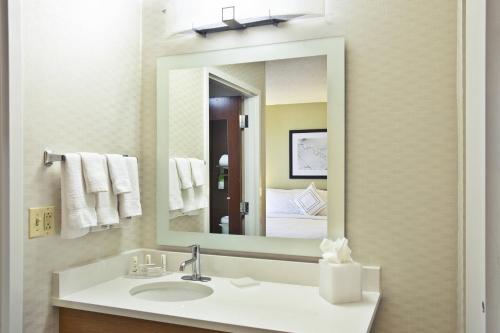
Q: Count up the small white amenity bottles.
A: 3